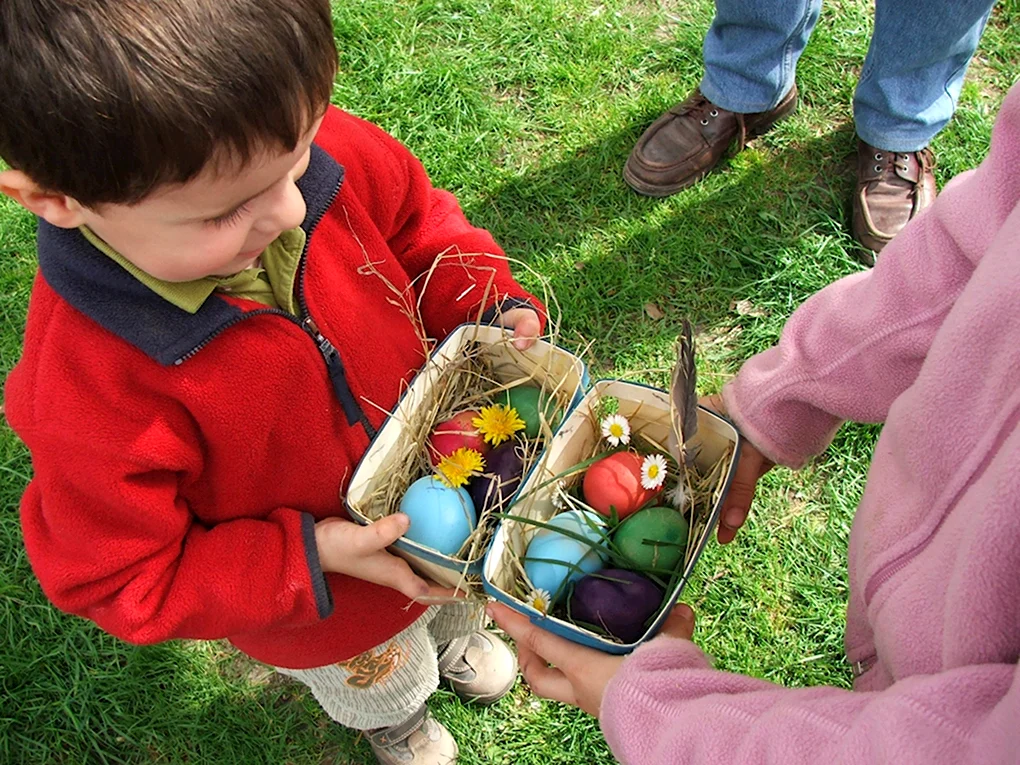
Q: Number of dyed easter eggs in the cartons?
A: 8